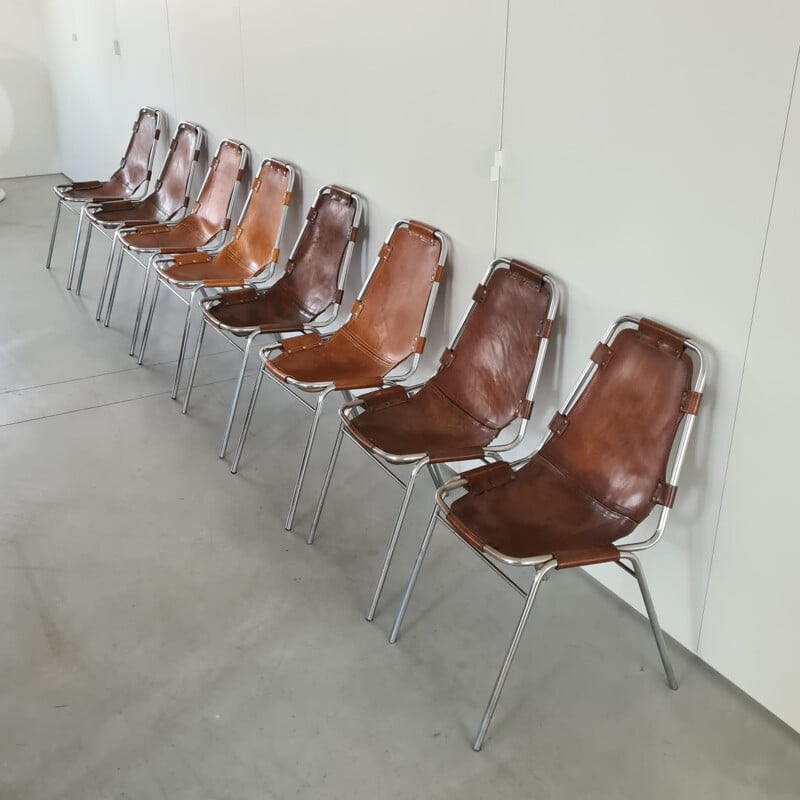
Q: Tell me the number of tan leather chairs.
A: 3